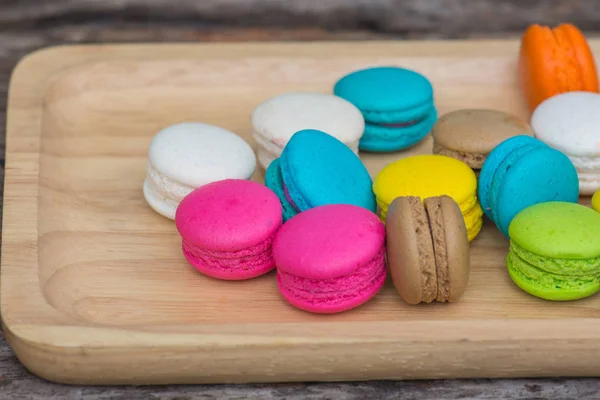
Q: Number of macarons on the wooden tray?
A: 14